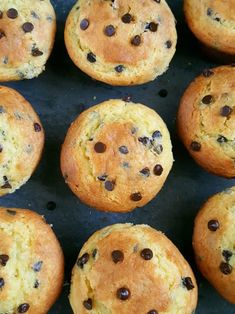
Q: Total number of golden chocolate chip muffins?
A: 9